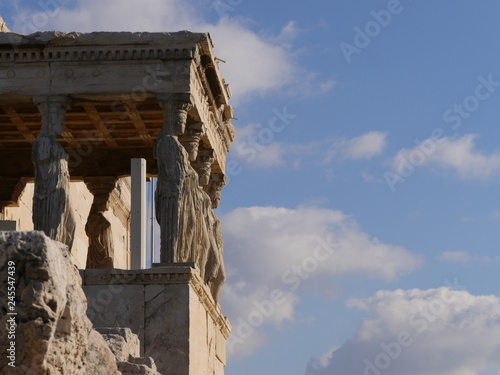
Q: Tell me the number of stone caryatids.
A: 6